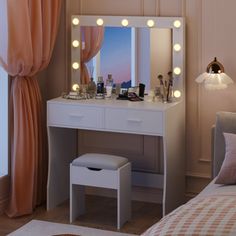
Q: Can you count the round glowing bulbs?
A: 11